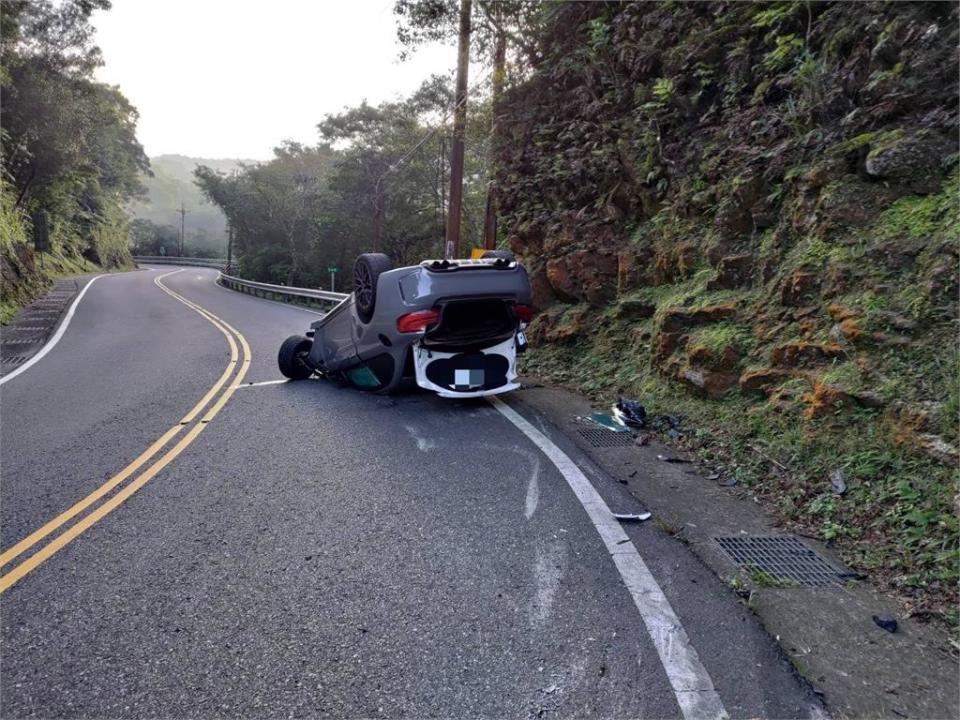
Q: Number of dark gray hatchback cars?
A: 1